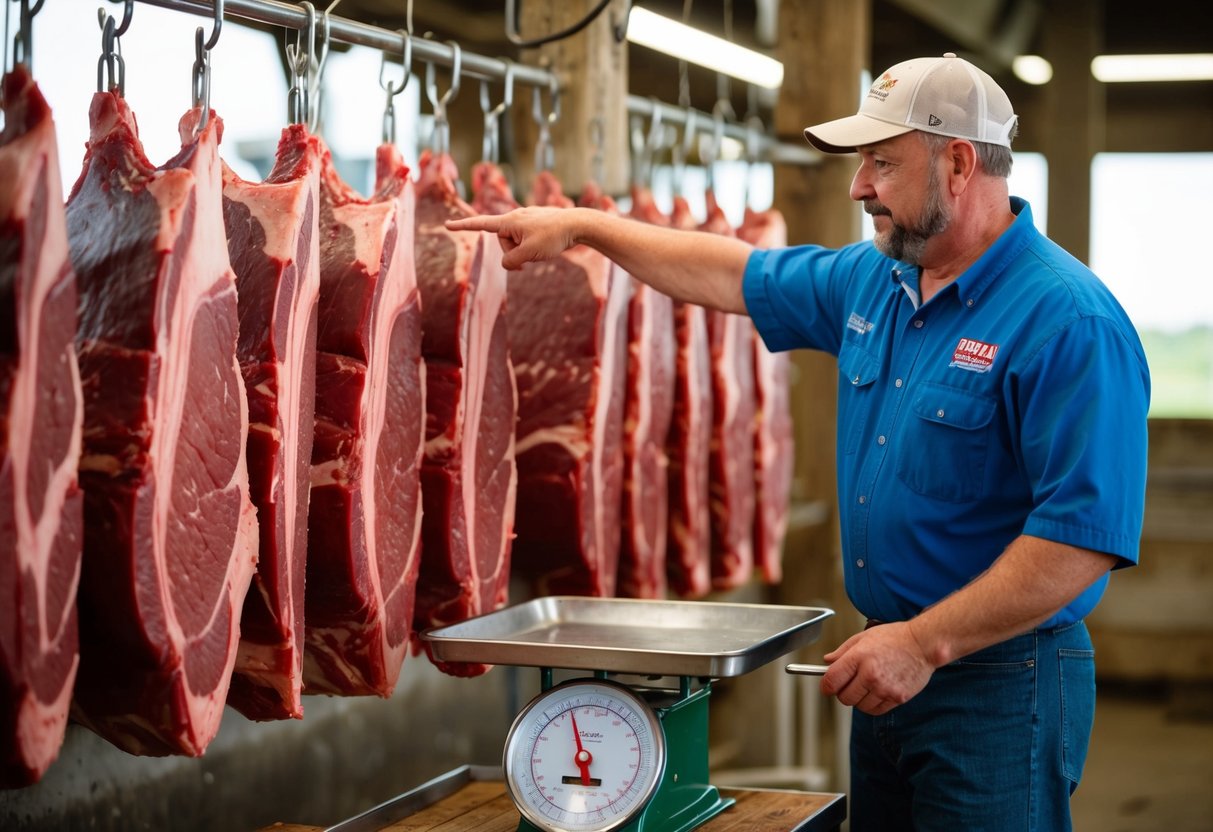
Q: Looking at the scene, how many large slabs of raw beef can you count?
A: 10